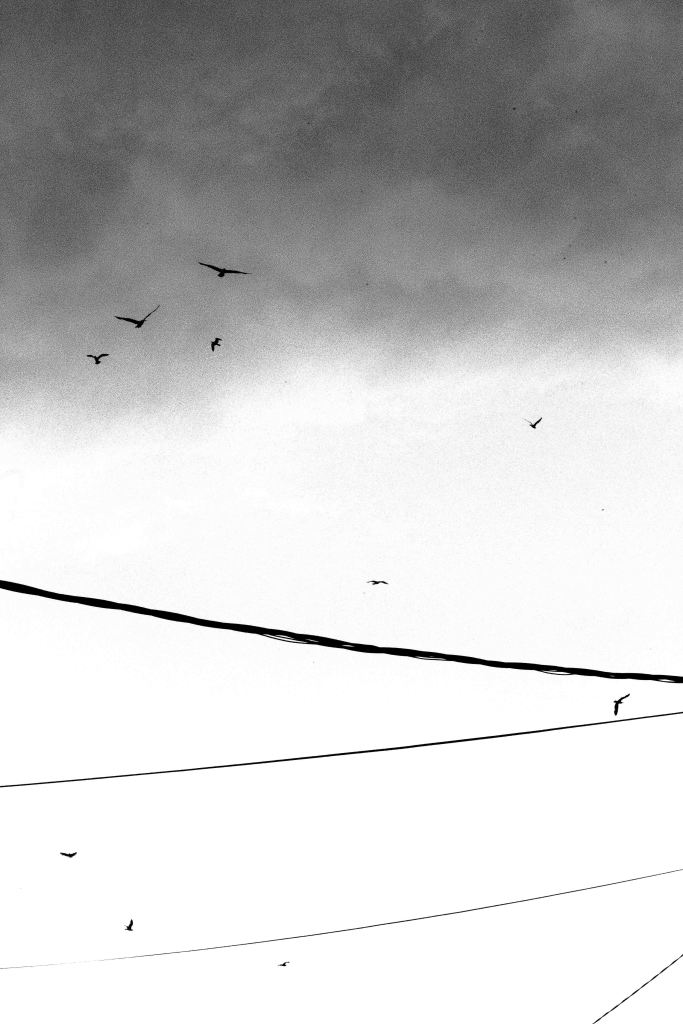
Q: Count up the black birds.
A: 10